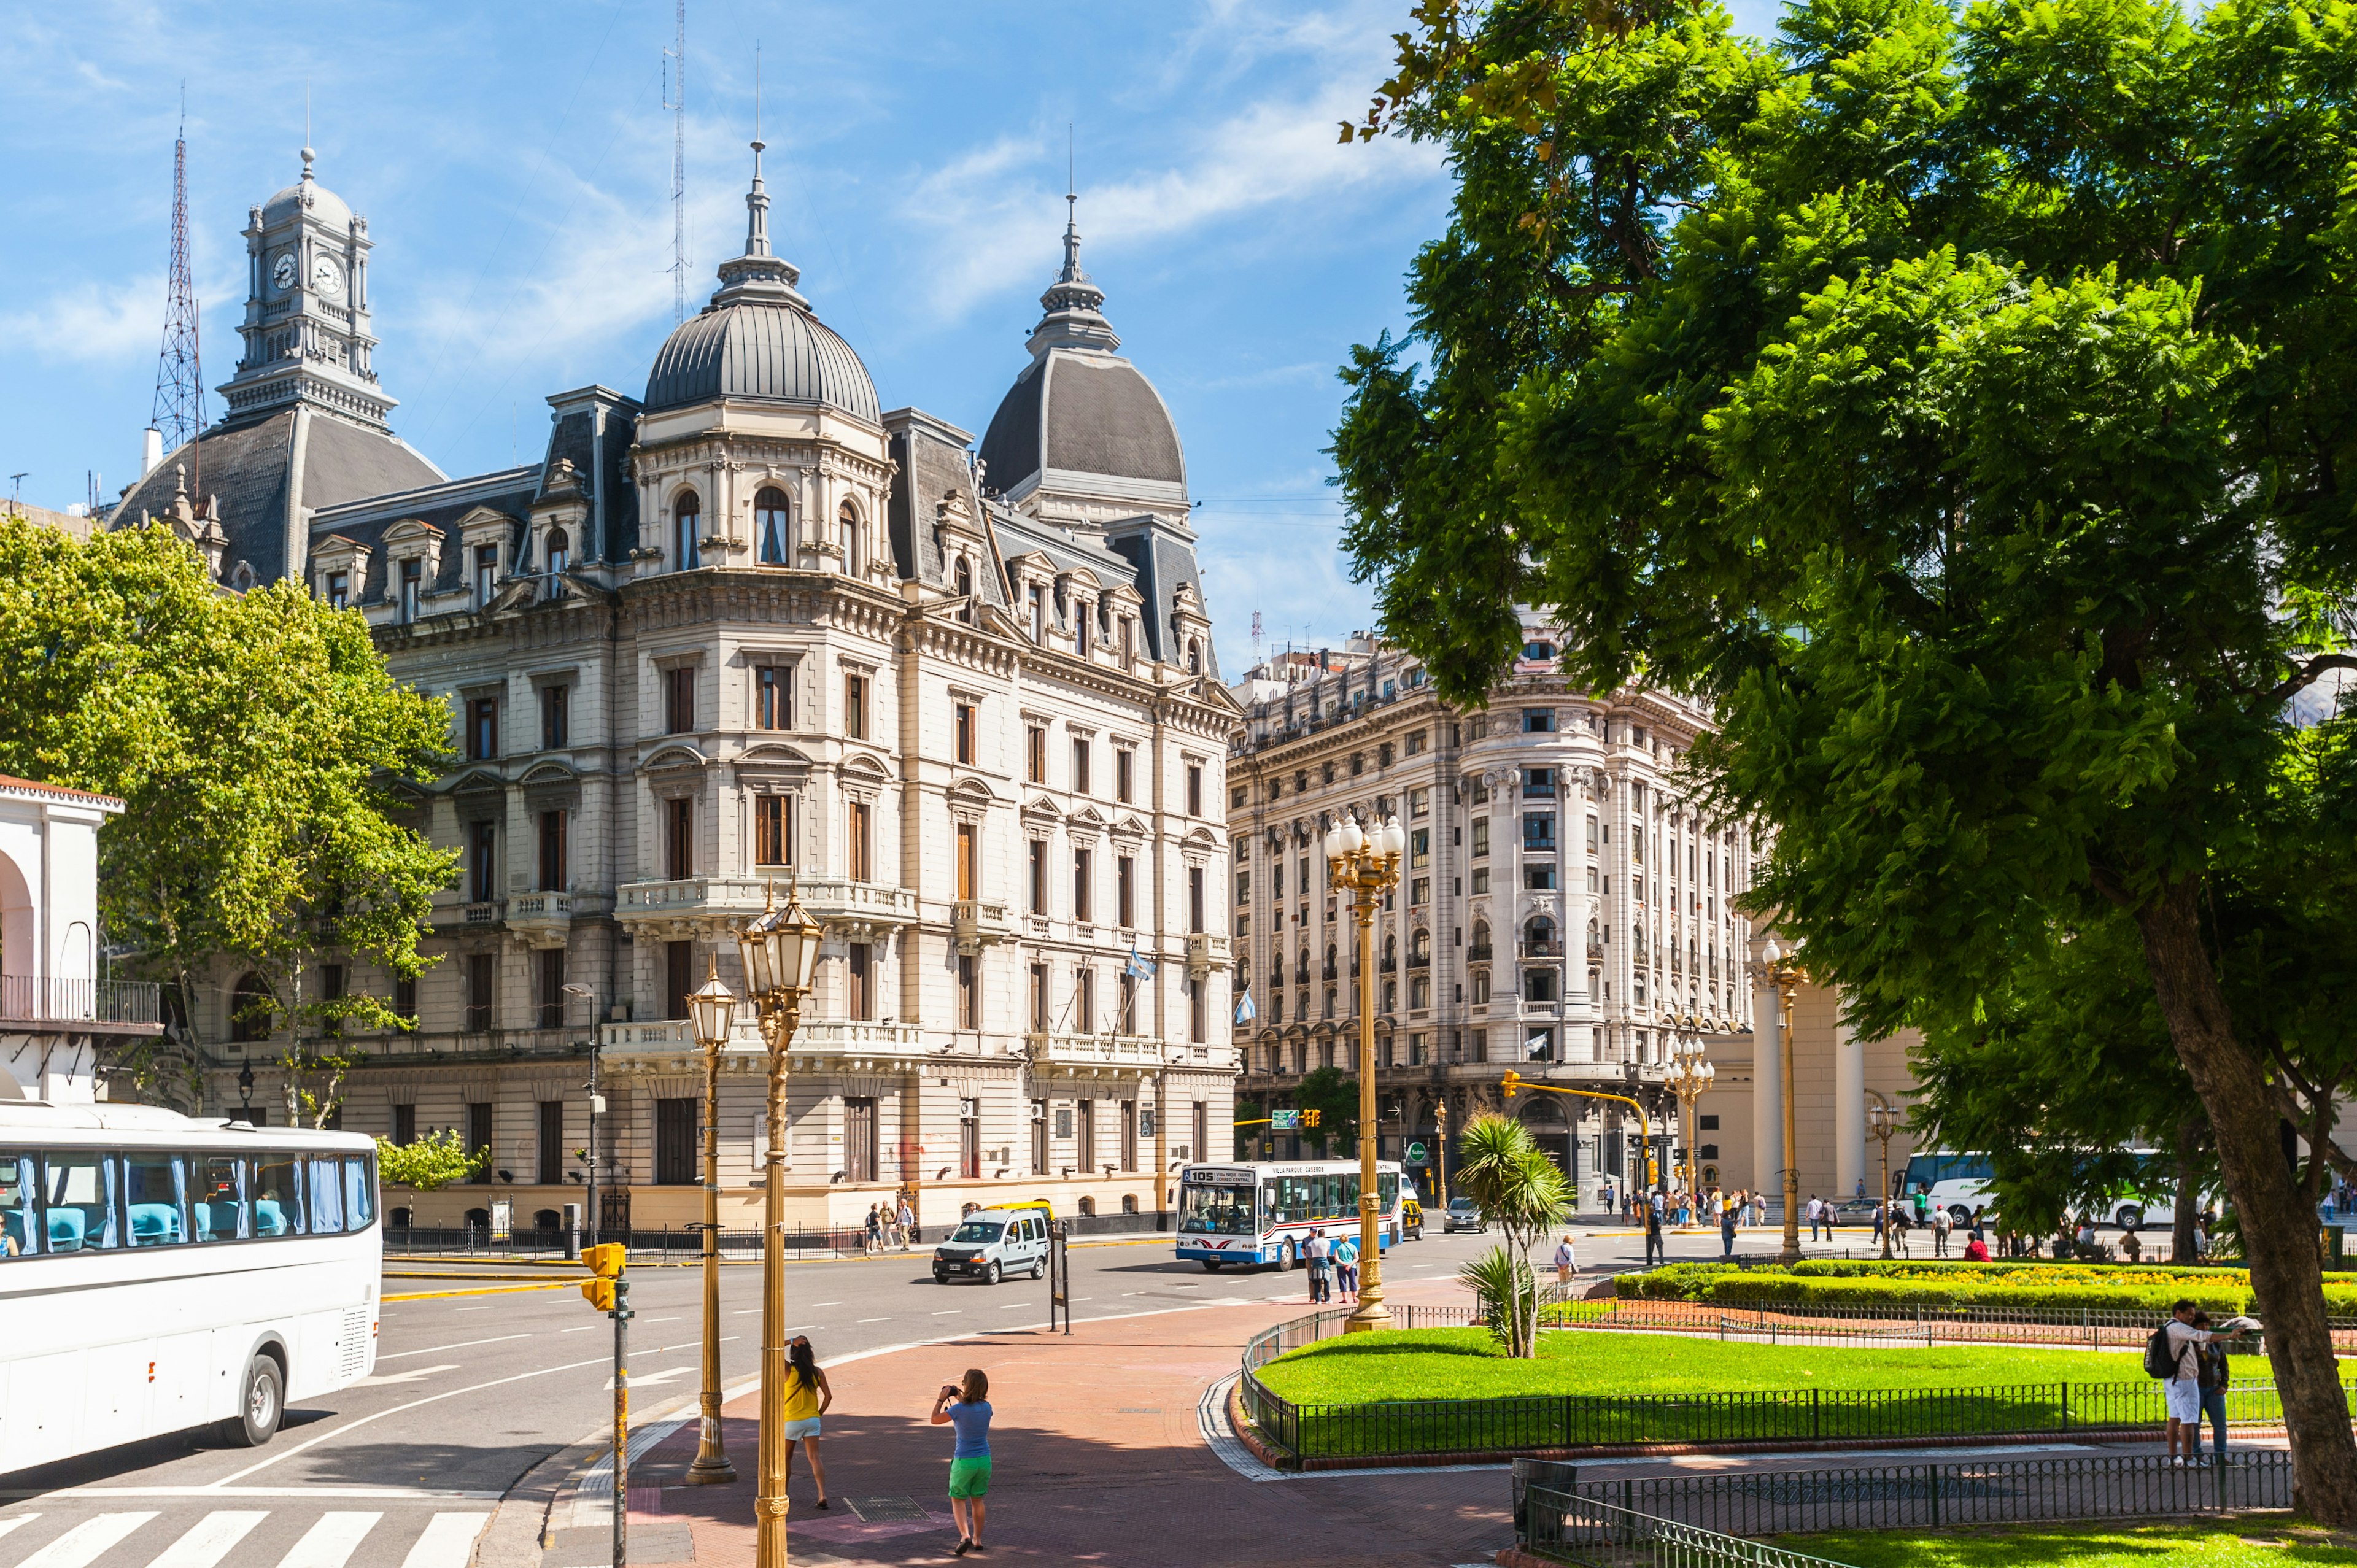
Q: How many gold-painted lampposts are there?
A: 7